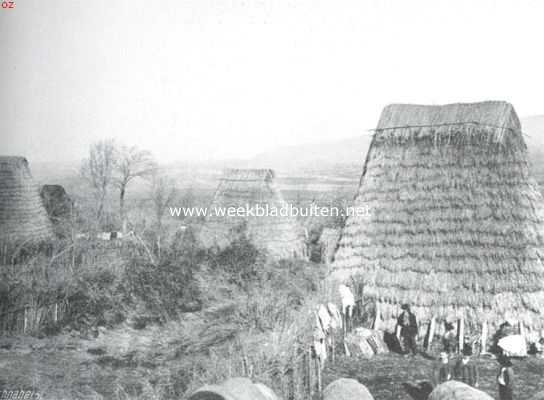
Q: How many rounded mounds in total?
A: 3